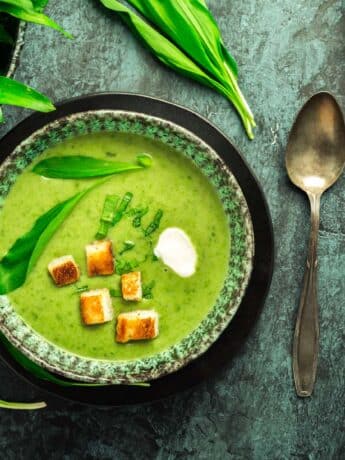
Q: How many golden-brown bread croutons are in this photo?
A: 5